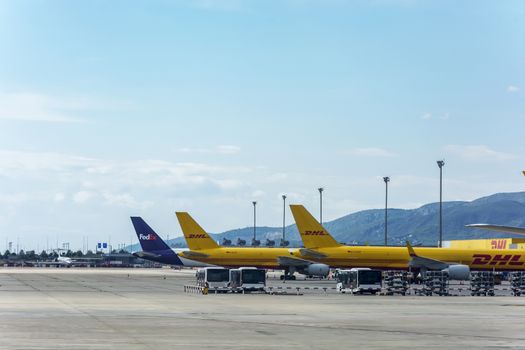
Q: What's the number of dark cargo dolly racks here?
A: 4